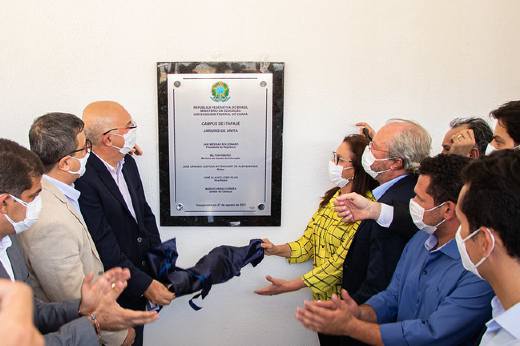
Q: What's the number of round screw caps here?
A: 4